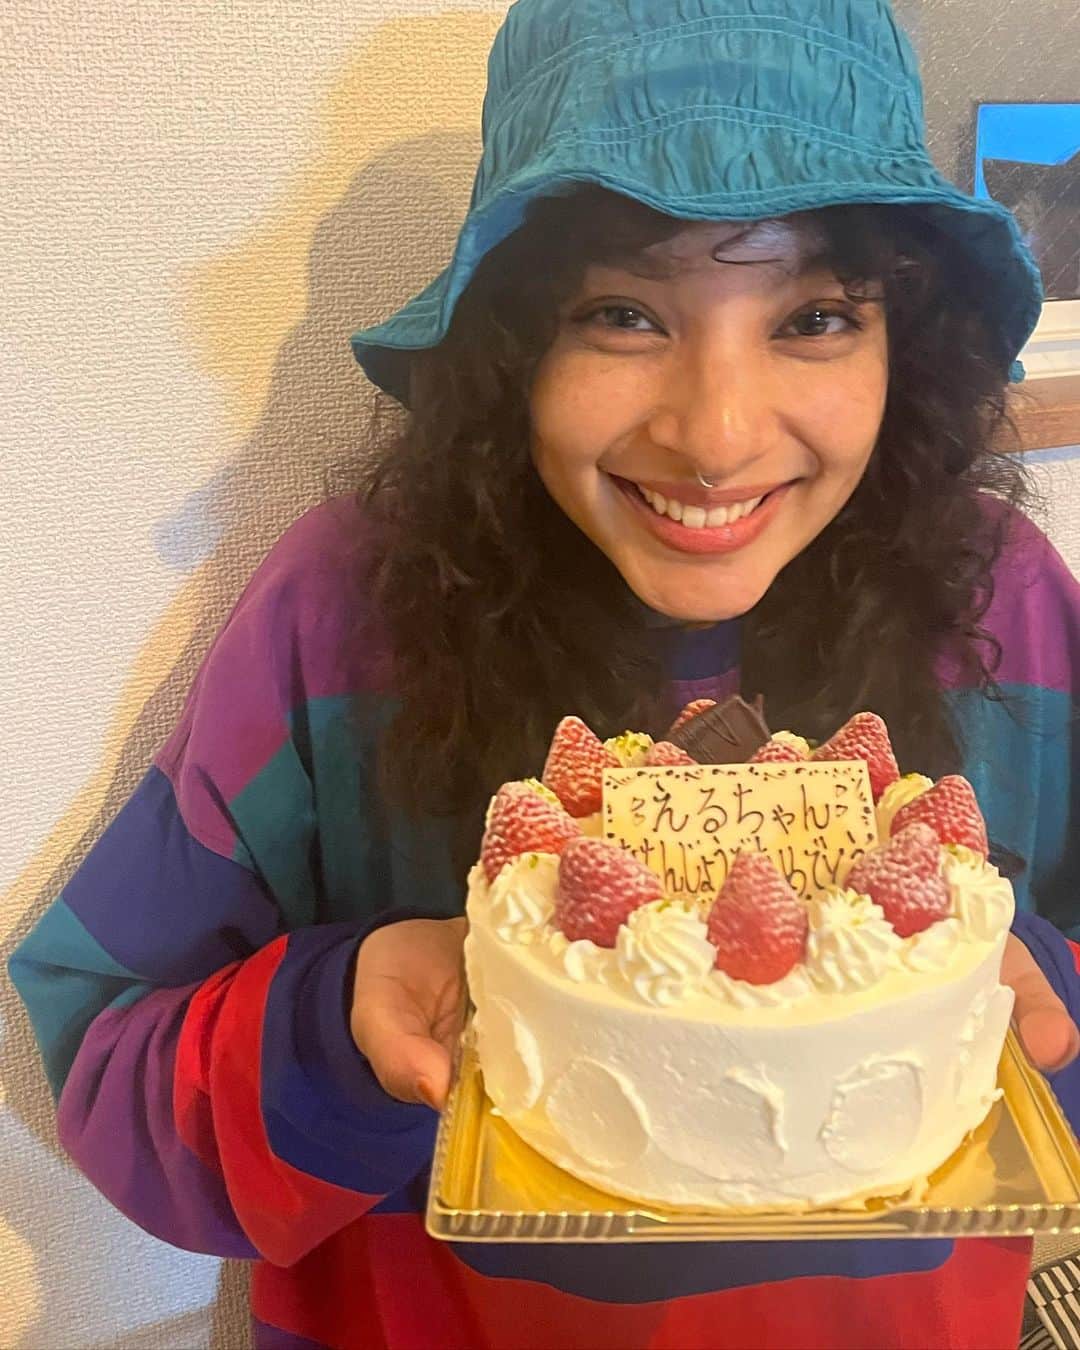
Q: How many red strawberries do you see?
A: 10